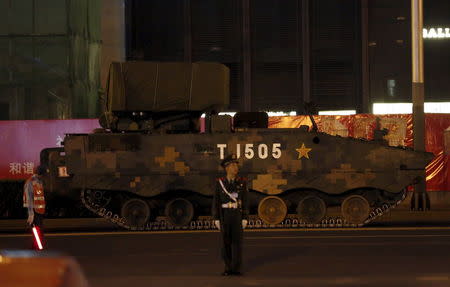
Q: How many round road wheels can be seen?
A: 5